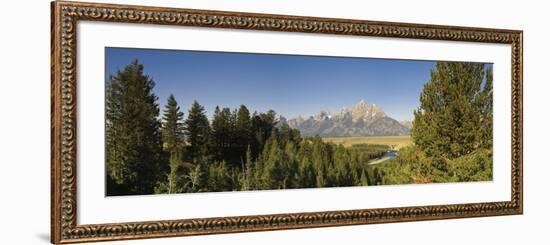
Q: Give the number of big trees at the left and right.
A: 2